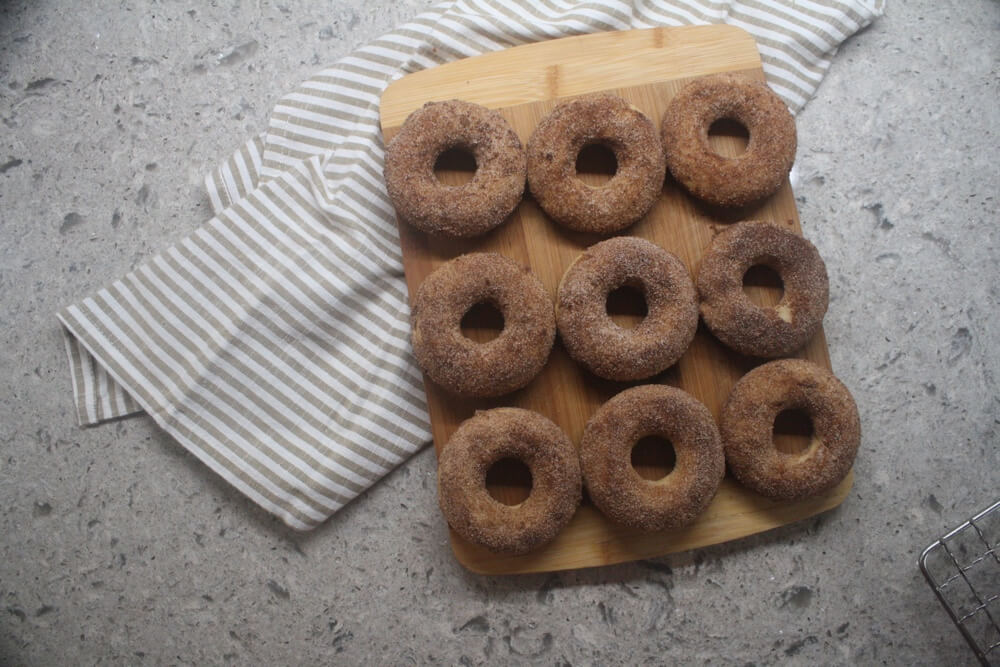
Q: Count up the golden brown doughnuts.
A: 9